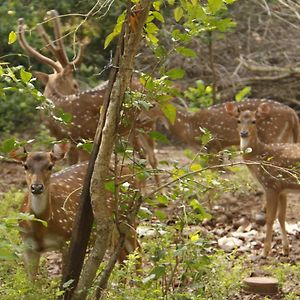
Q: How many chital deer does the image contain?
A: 4